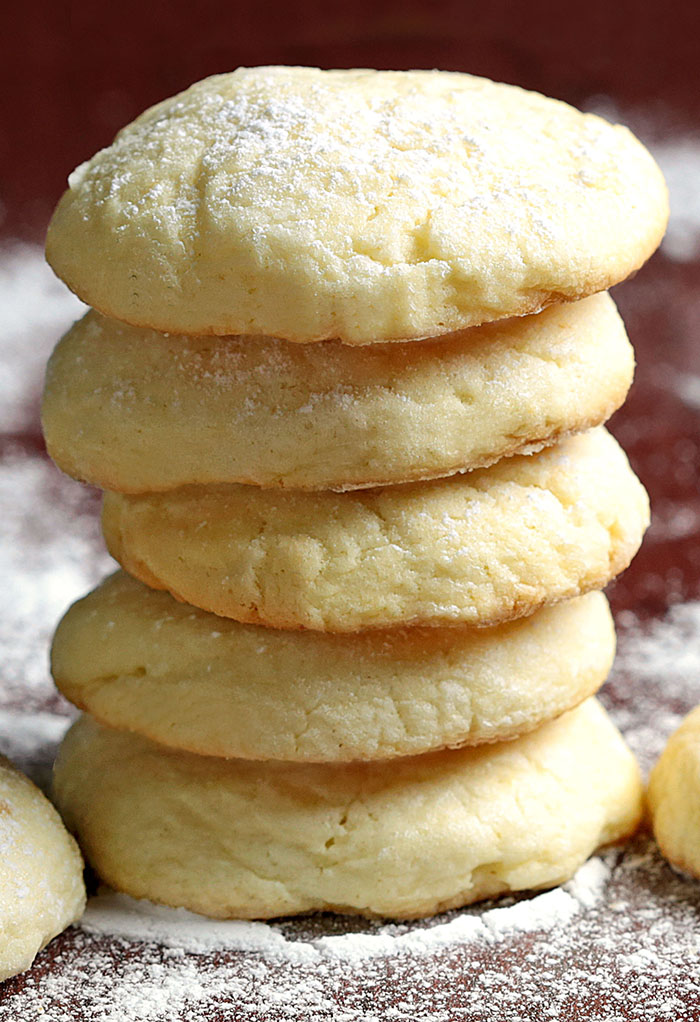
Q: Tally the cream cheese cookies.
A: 7